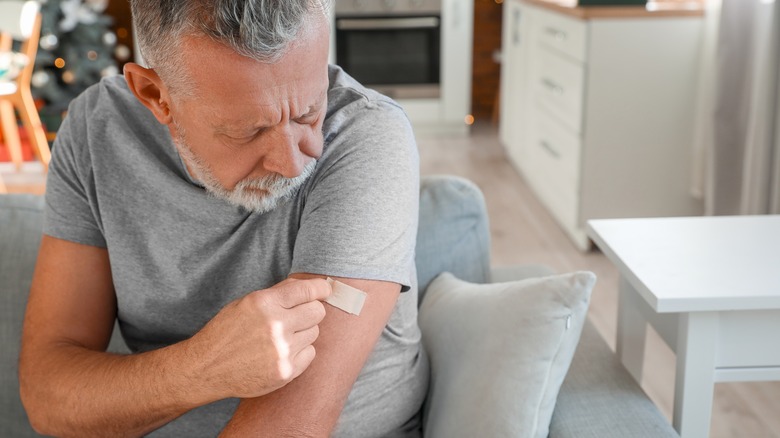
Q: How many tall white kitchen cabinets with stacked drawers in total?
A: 1